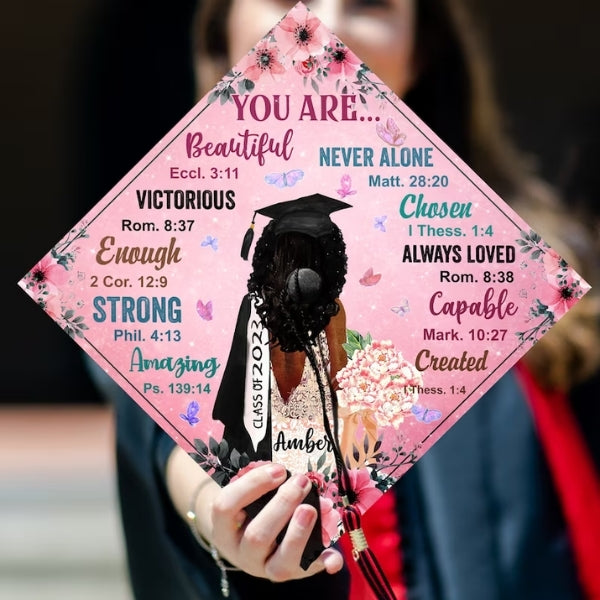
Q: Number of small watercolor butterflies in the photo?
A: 10